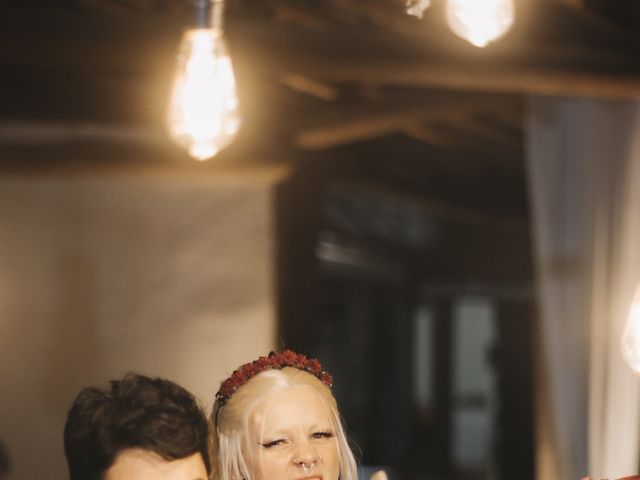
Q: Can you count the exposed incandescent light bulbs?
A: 3